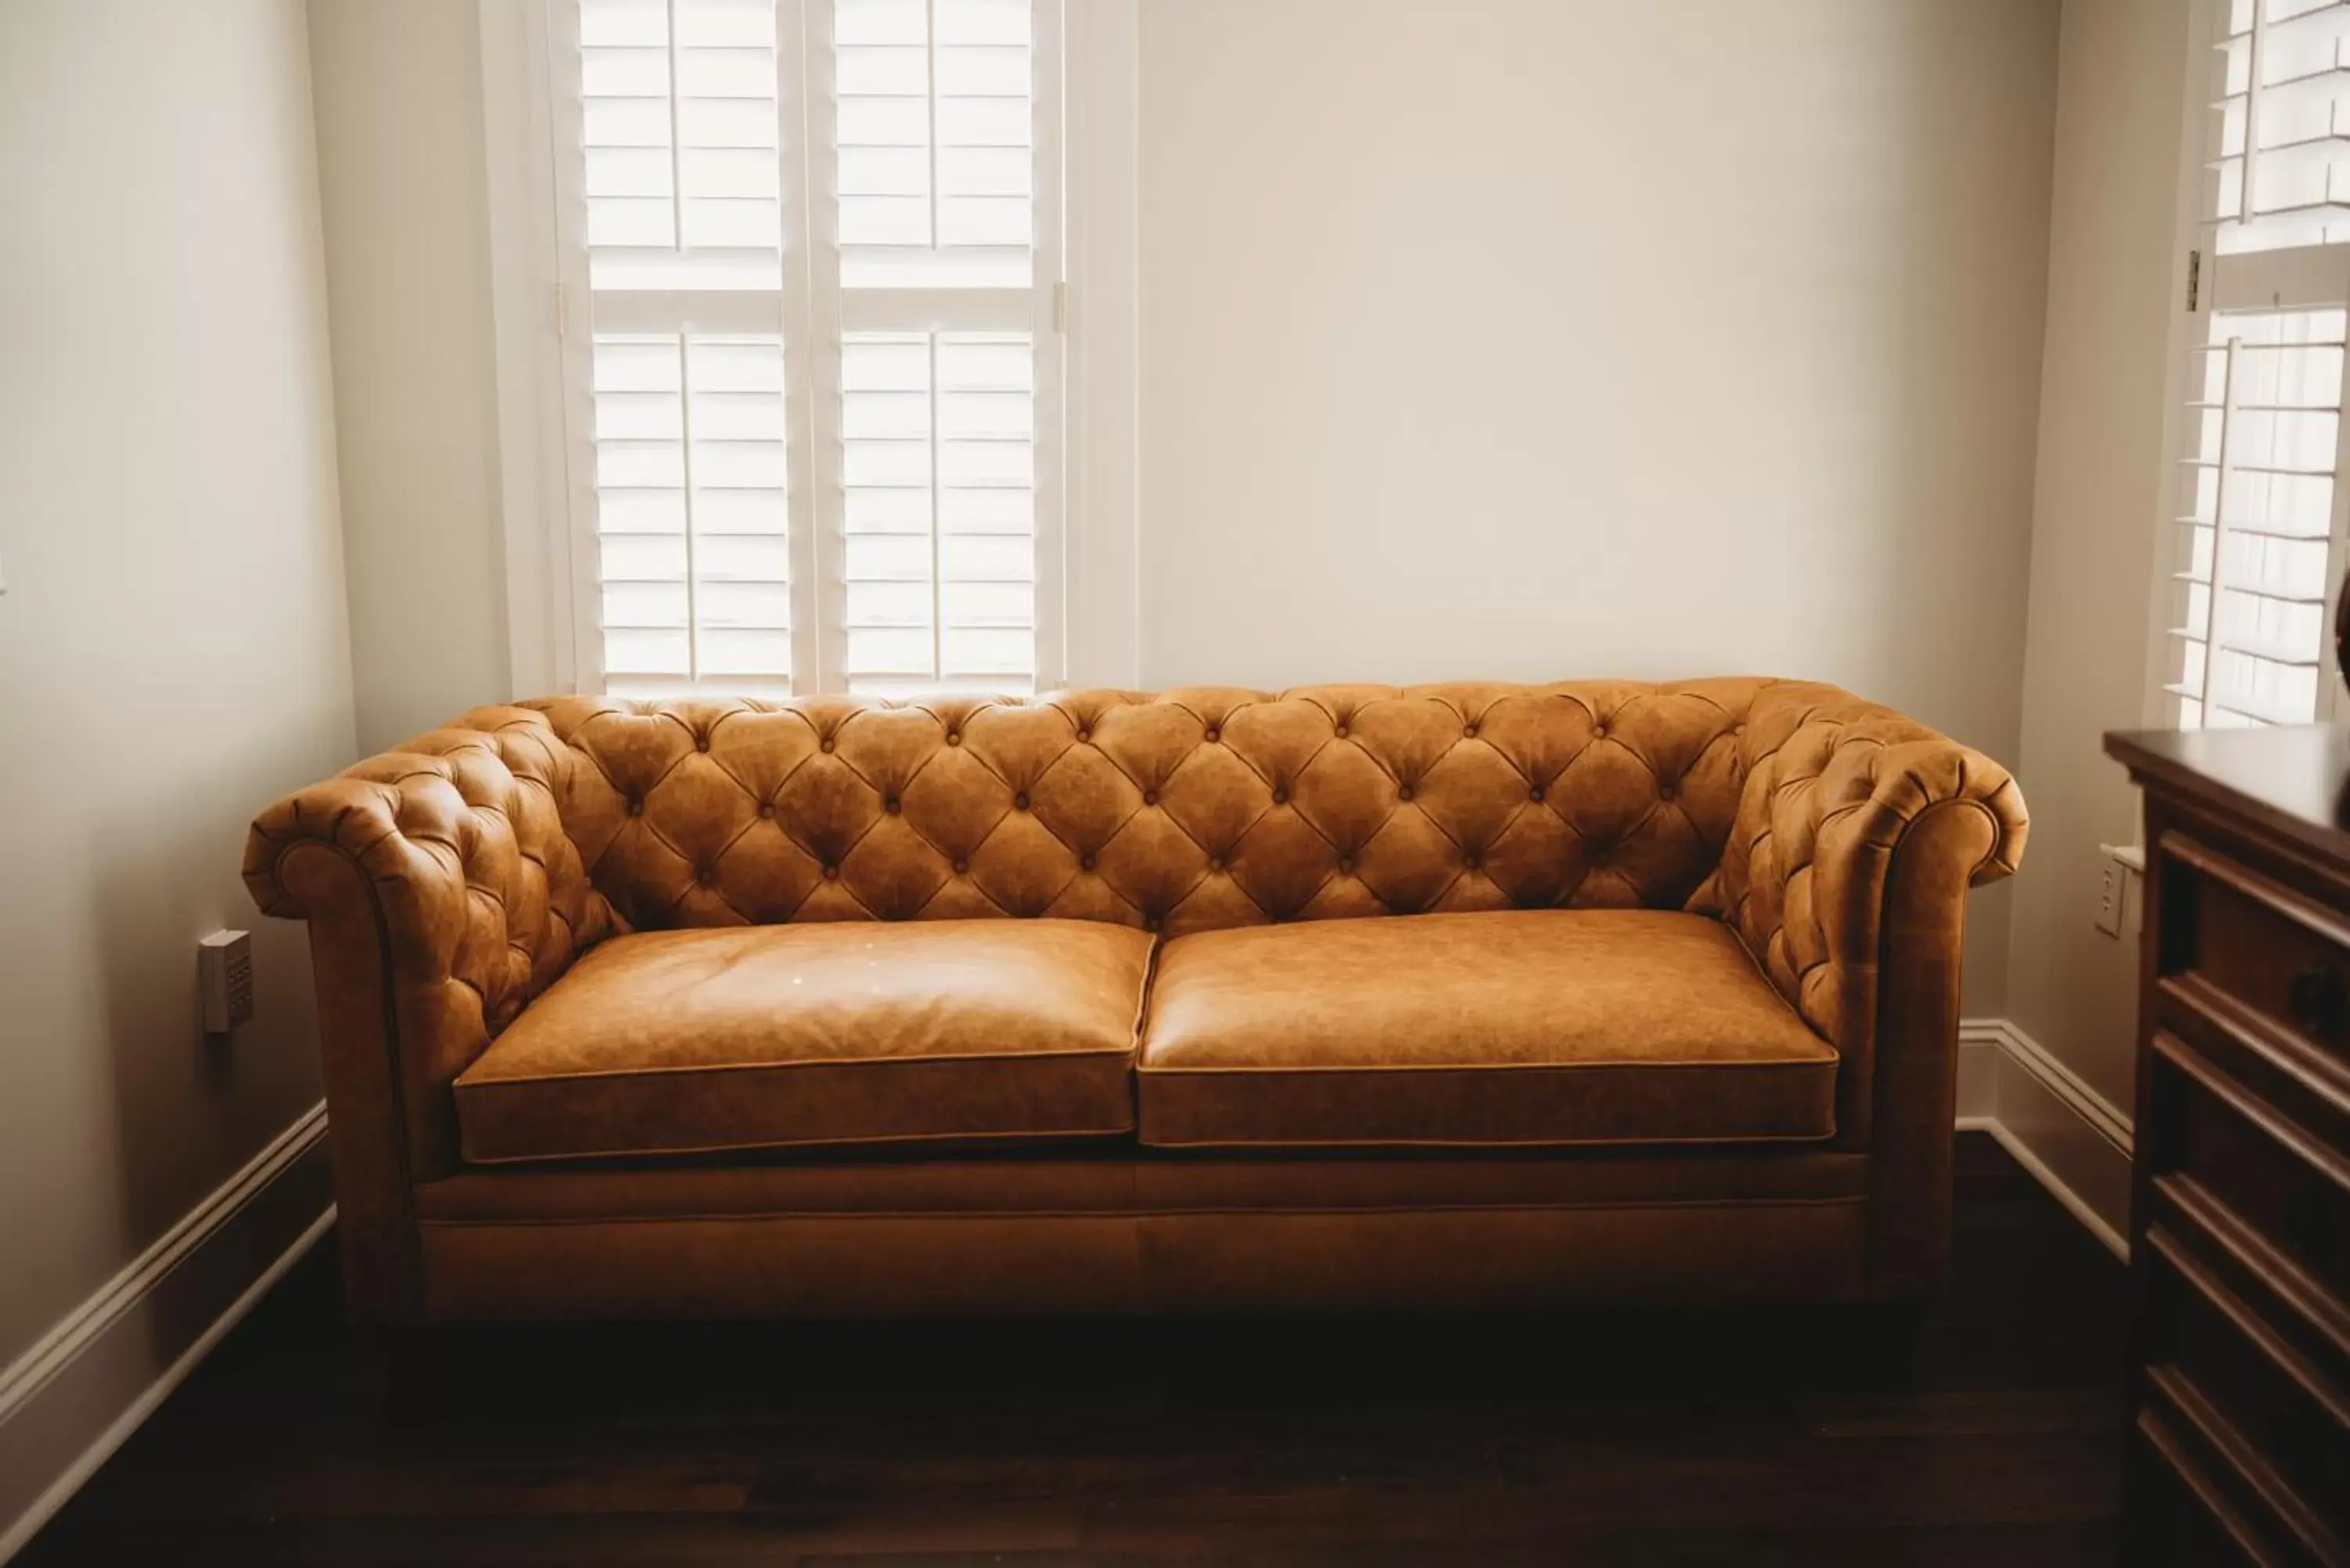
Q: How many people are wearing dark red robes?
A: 0